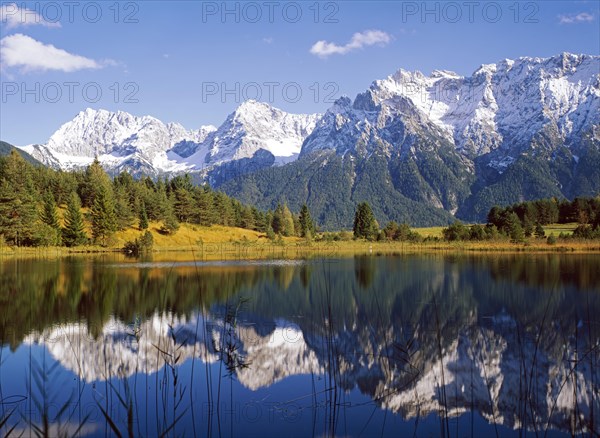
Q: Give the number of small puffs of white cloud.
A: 4